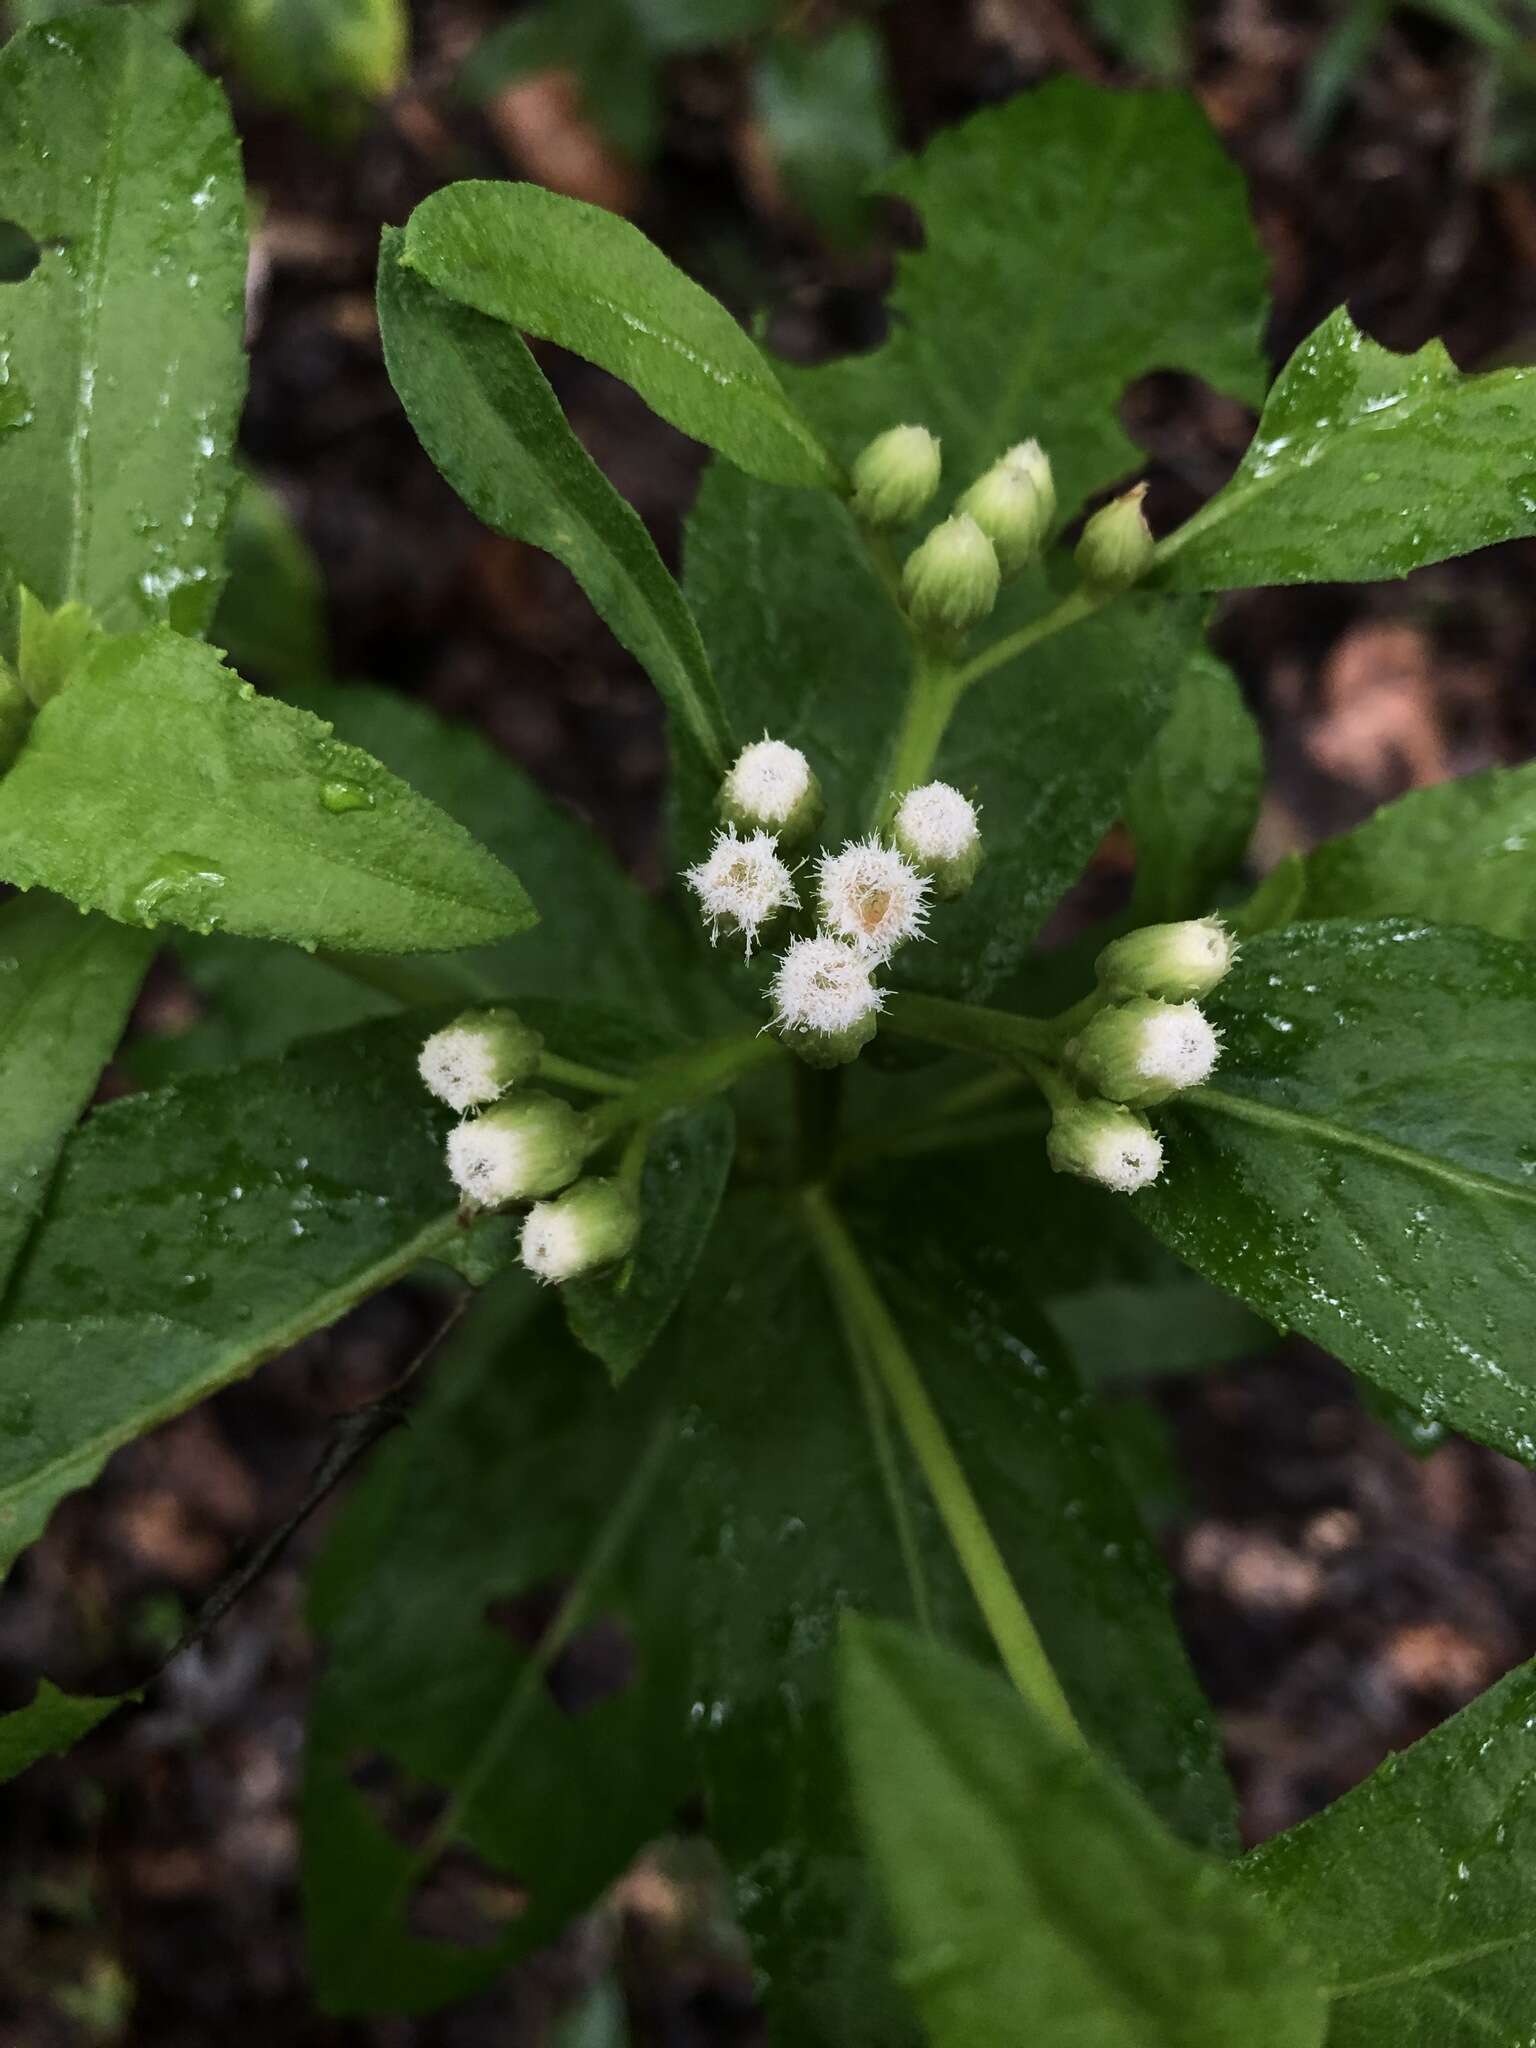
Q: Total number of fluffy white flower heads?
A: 11